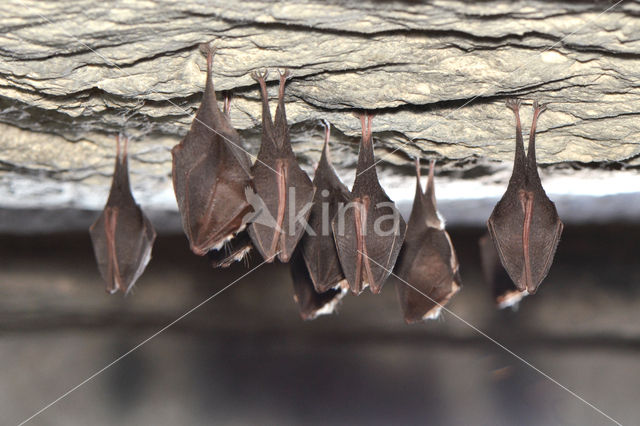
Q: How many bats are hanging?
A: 10